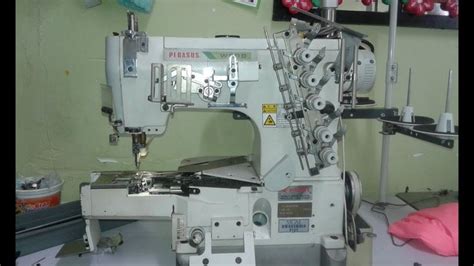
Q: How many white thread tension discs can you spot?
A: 5